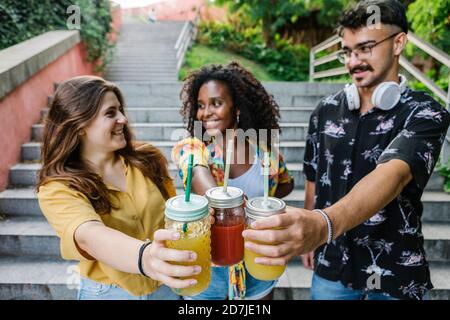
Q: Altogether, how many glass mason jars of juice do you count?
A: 3